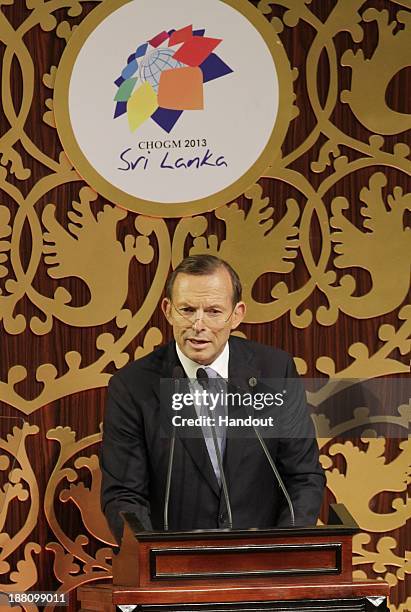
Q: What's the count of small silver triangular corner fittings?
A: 2